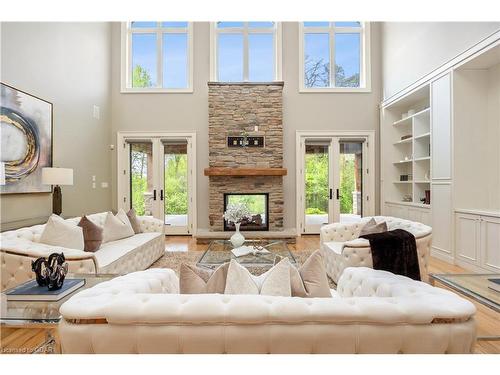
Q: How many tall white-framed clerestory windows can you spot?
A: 3